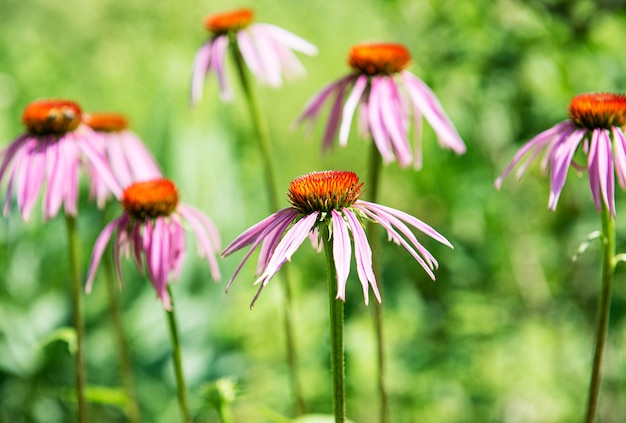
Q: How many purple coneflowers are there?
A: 7